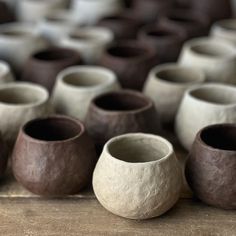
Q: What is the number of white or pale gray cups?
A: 13